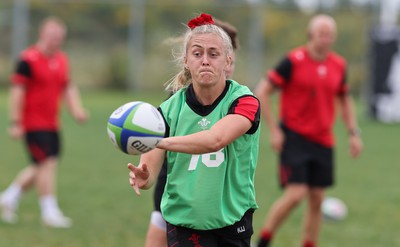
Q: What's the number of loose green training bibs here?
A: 1